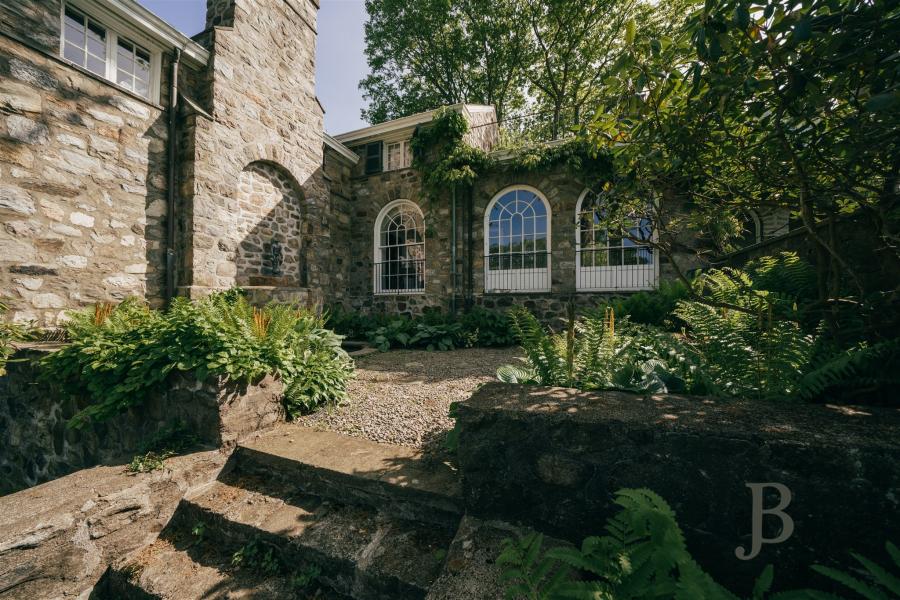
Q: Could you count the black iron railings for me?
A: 3